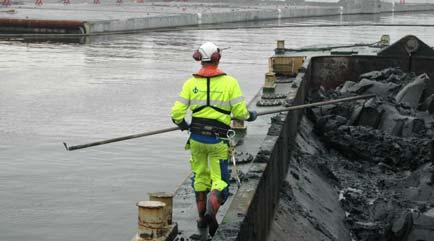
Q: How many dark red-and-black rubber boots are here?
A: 2